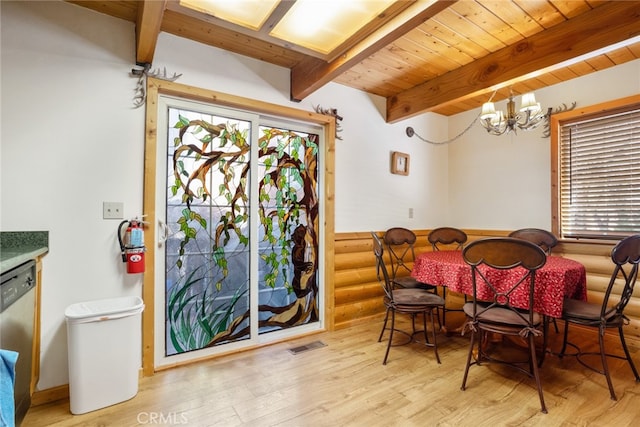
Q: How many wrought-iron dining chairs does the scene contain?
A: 6